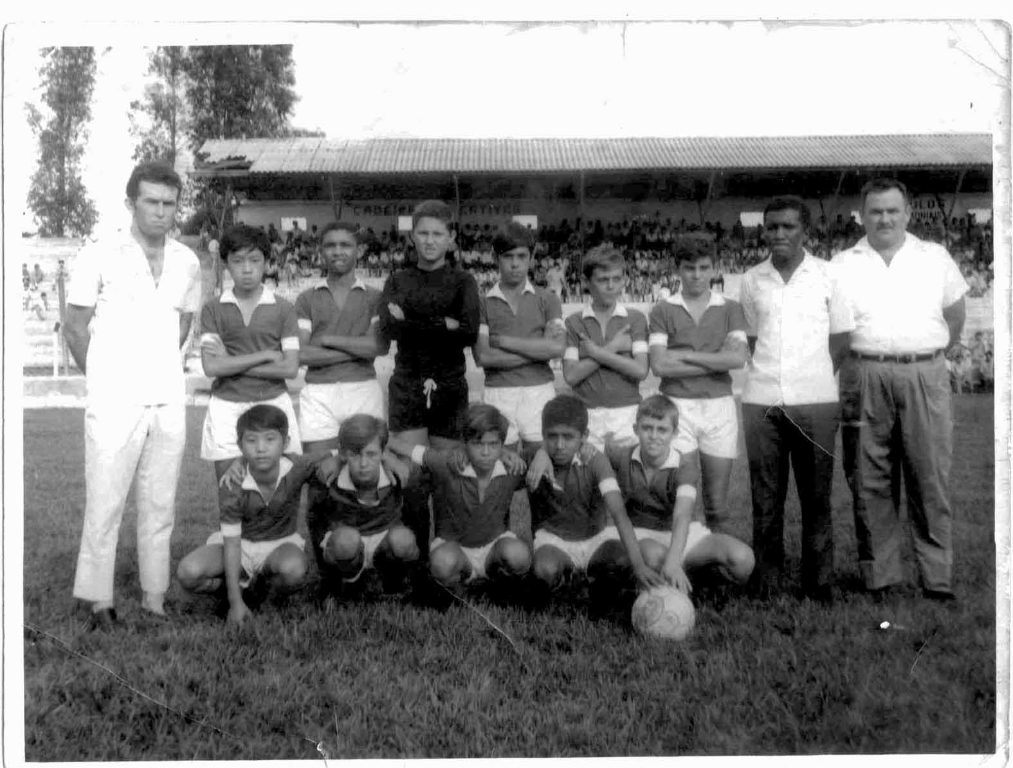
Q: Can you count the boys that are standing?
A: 6